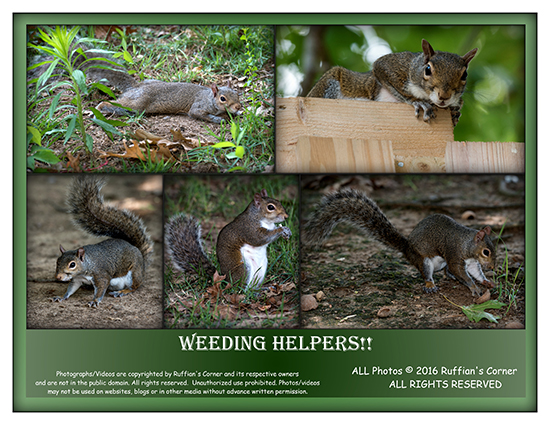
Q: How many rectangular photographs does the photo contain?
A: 5